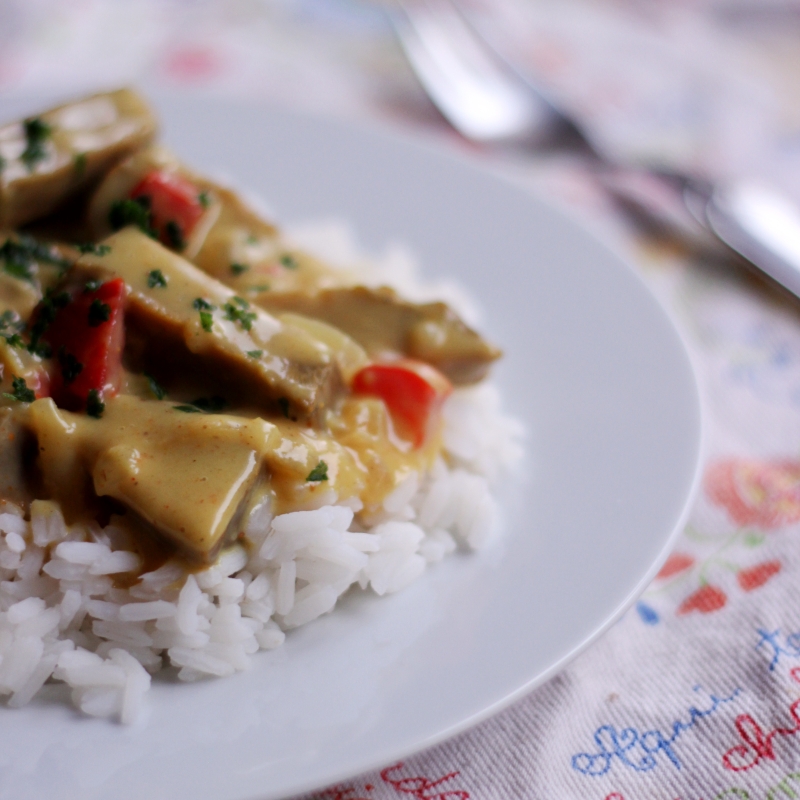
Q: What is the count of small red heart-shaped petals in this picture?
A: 3